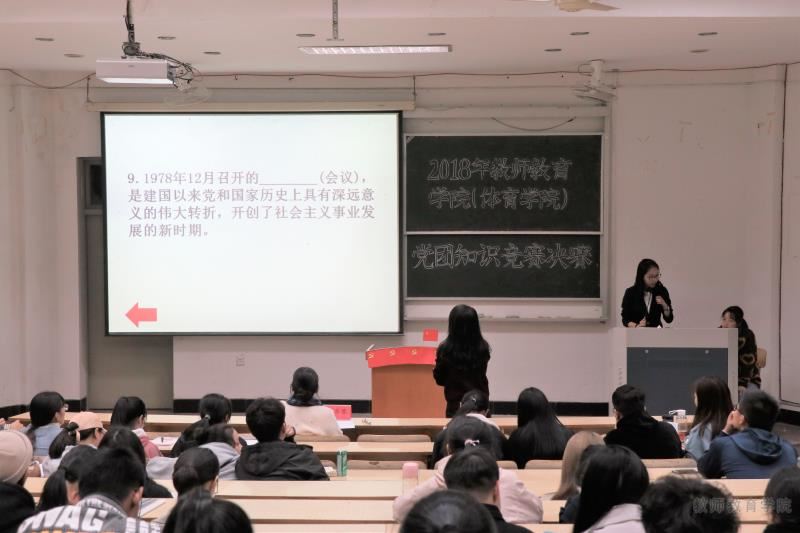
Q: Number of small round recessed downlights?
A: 10